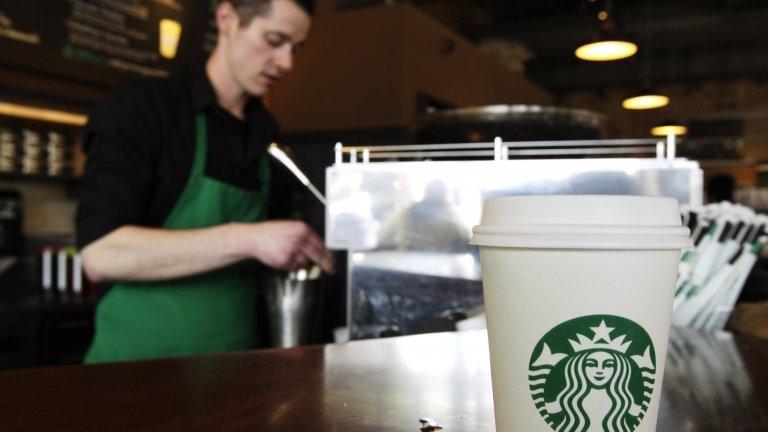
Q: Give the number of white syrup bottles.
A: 3